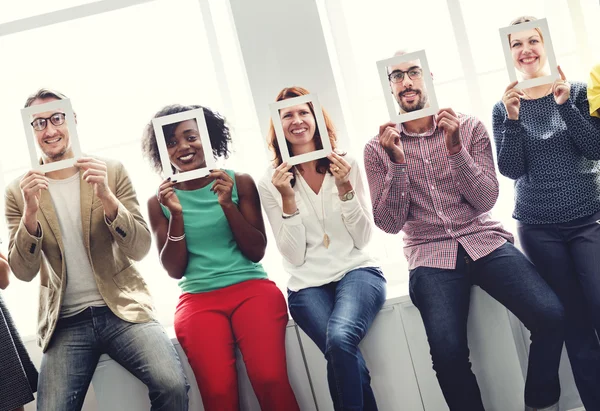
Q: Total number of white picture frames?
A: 5